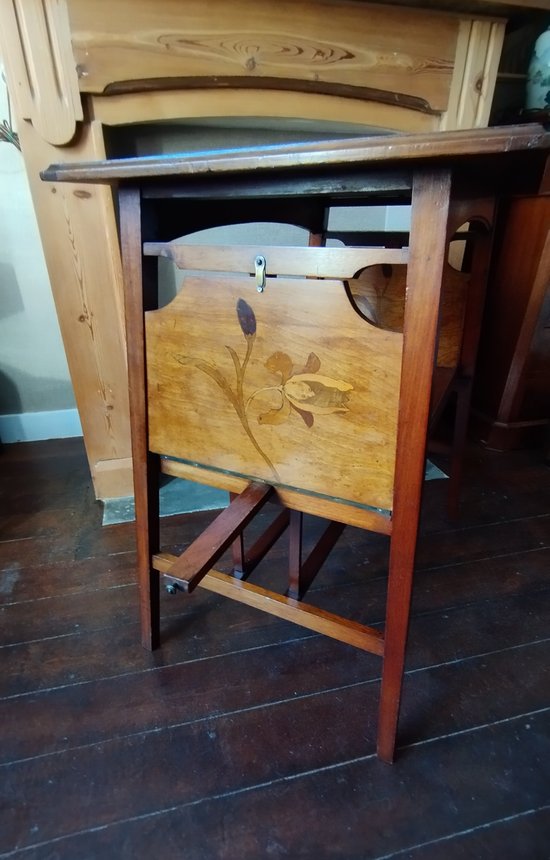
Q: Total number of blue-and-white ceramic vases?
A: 1